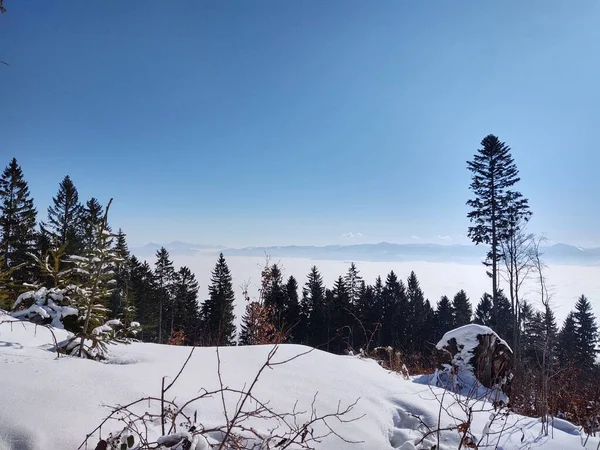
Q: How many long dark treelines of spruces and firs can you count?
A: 1